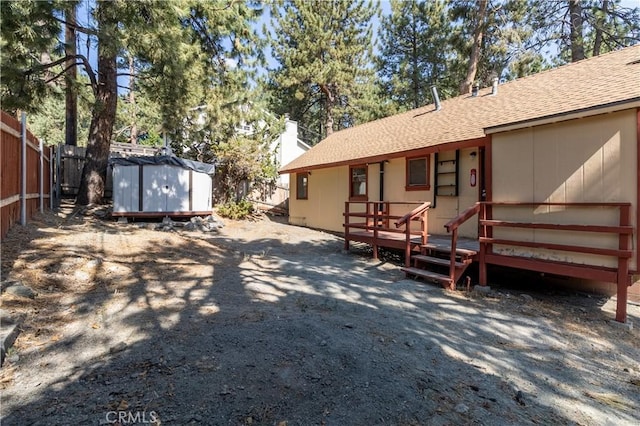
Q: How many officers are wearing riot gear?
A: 0